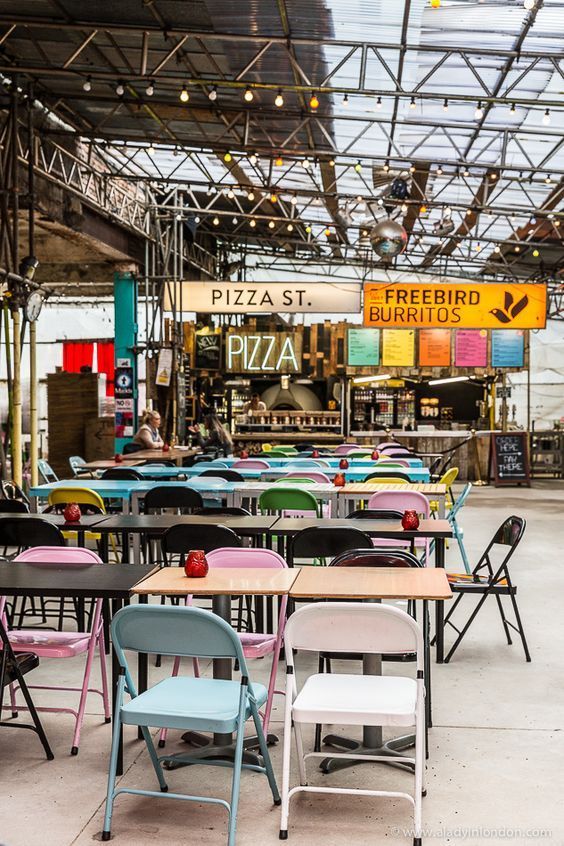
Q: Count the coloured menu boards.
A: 5